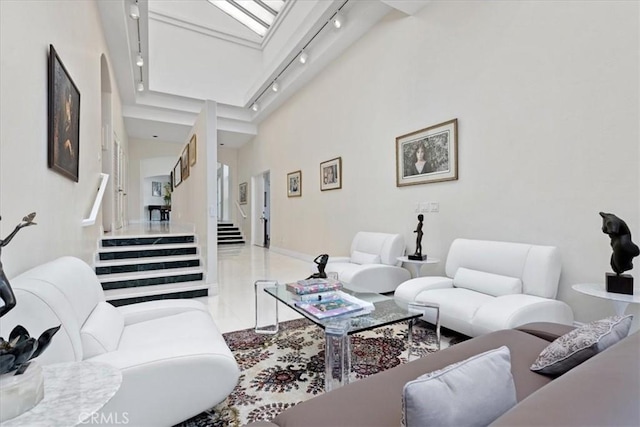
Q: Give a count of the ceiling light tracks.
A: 2